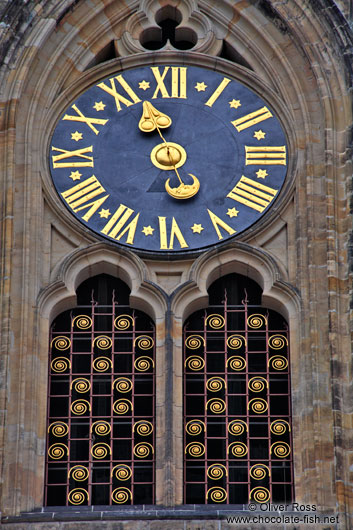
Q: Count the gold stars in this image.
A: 12